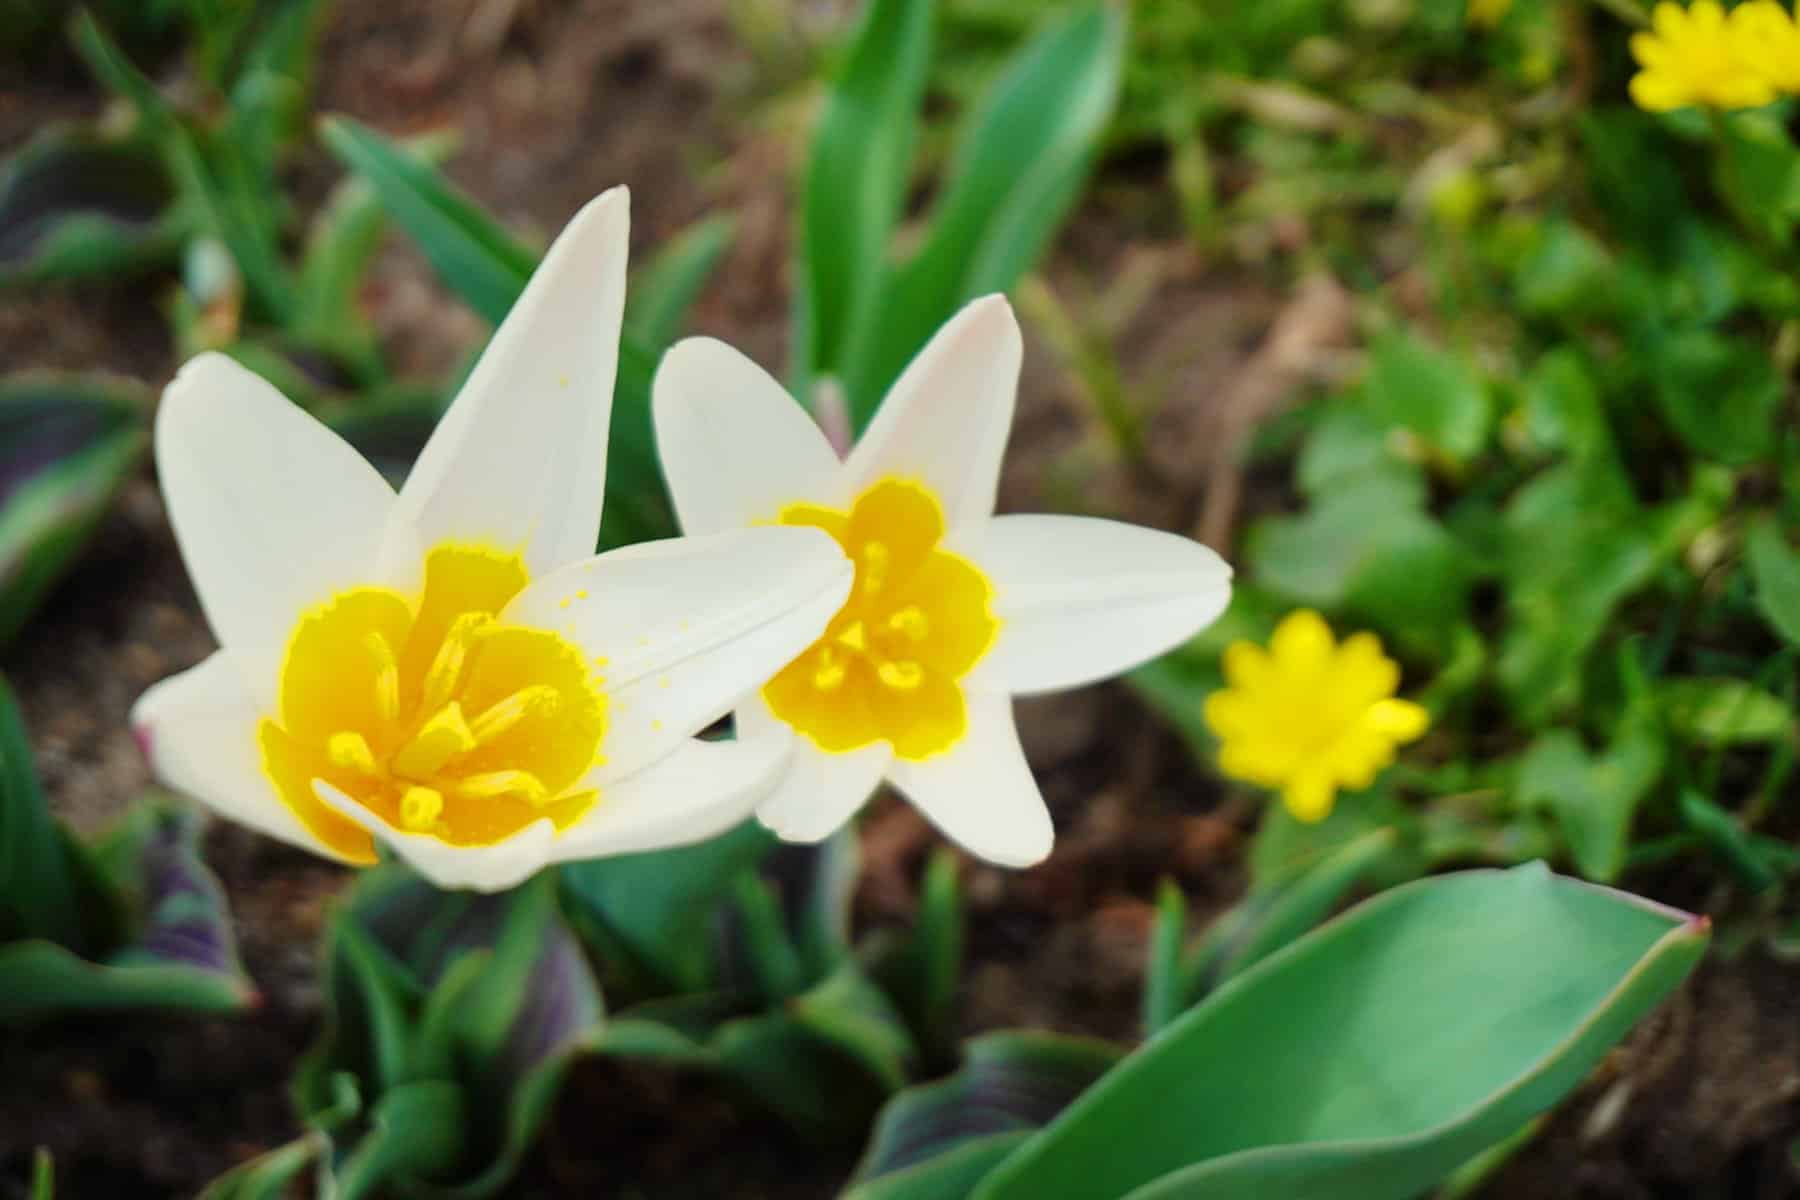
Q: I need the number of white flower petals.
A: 11